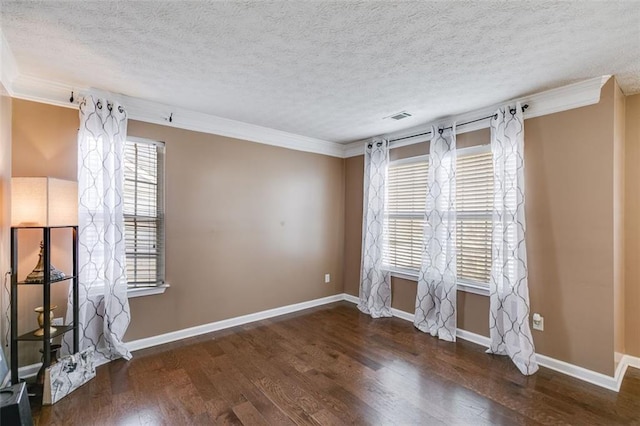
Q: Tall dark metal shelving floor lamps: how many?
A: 1